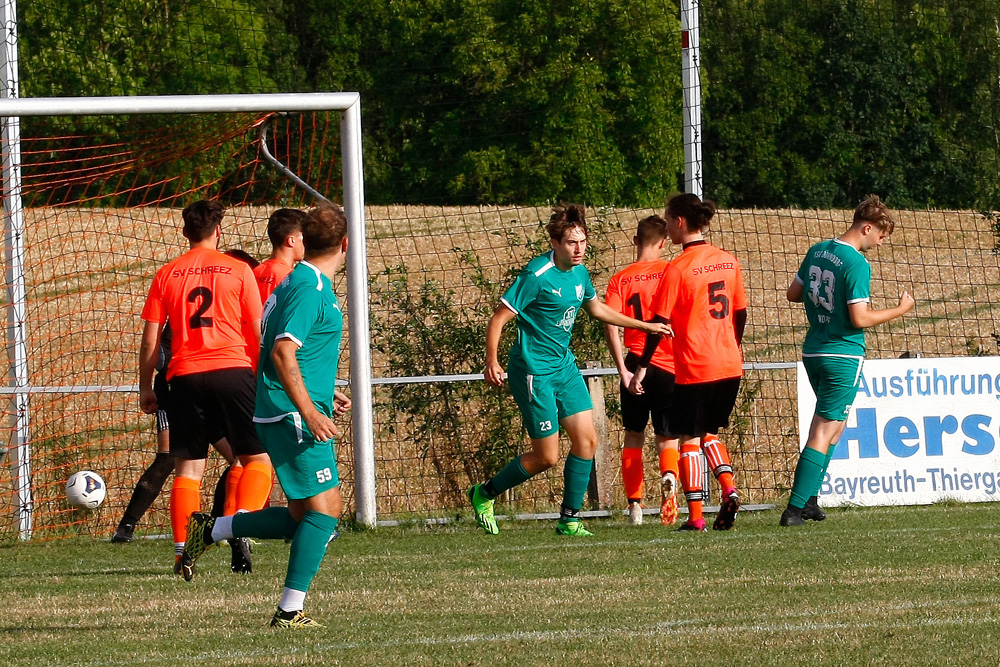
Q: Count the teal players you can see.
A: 3